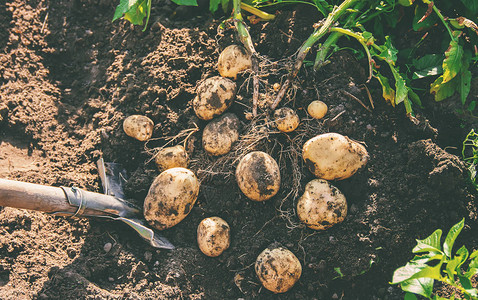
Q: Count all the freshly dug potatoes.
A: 13